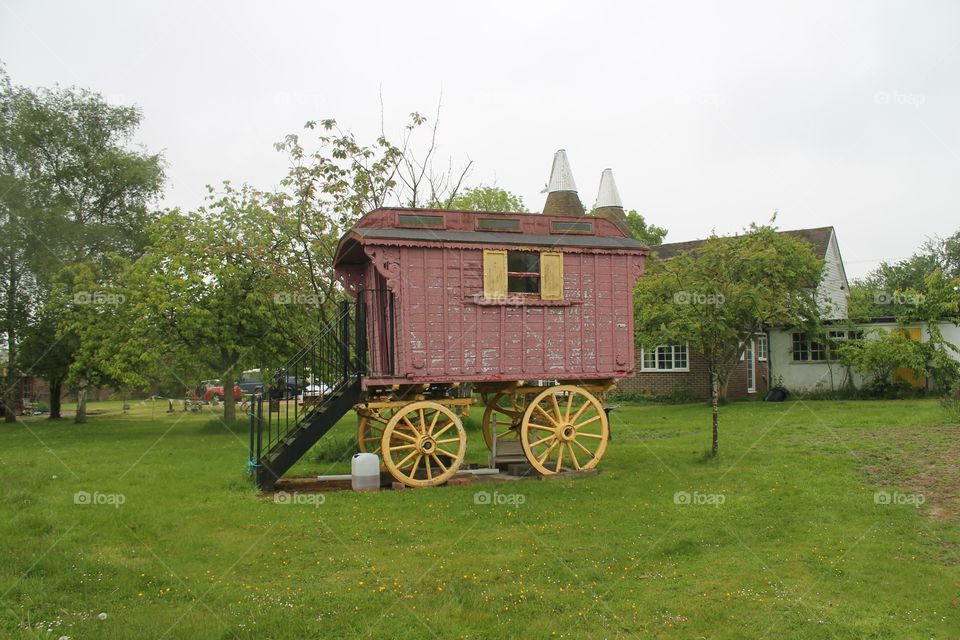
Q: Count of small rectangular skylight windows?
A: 3